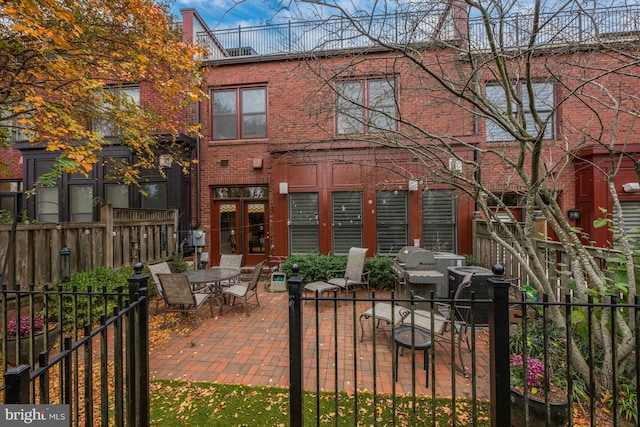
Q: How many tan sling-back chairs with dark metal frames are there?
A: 6